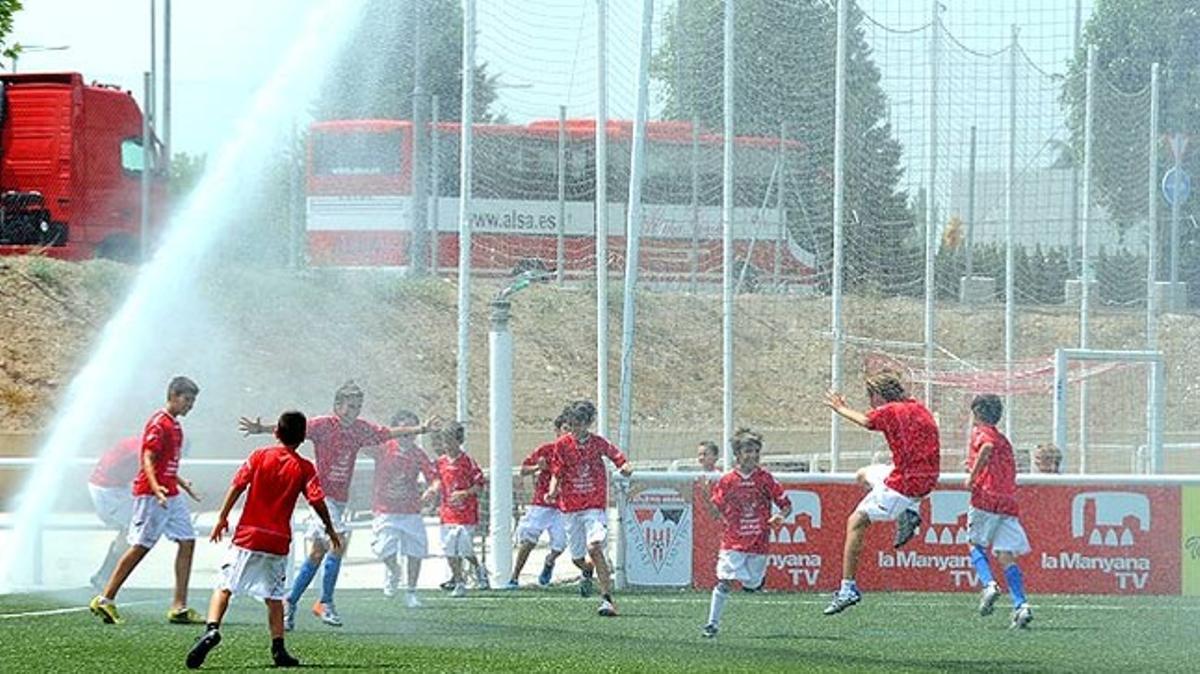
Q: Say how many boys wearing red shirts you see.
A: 11